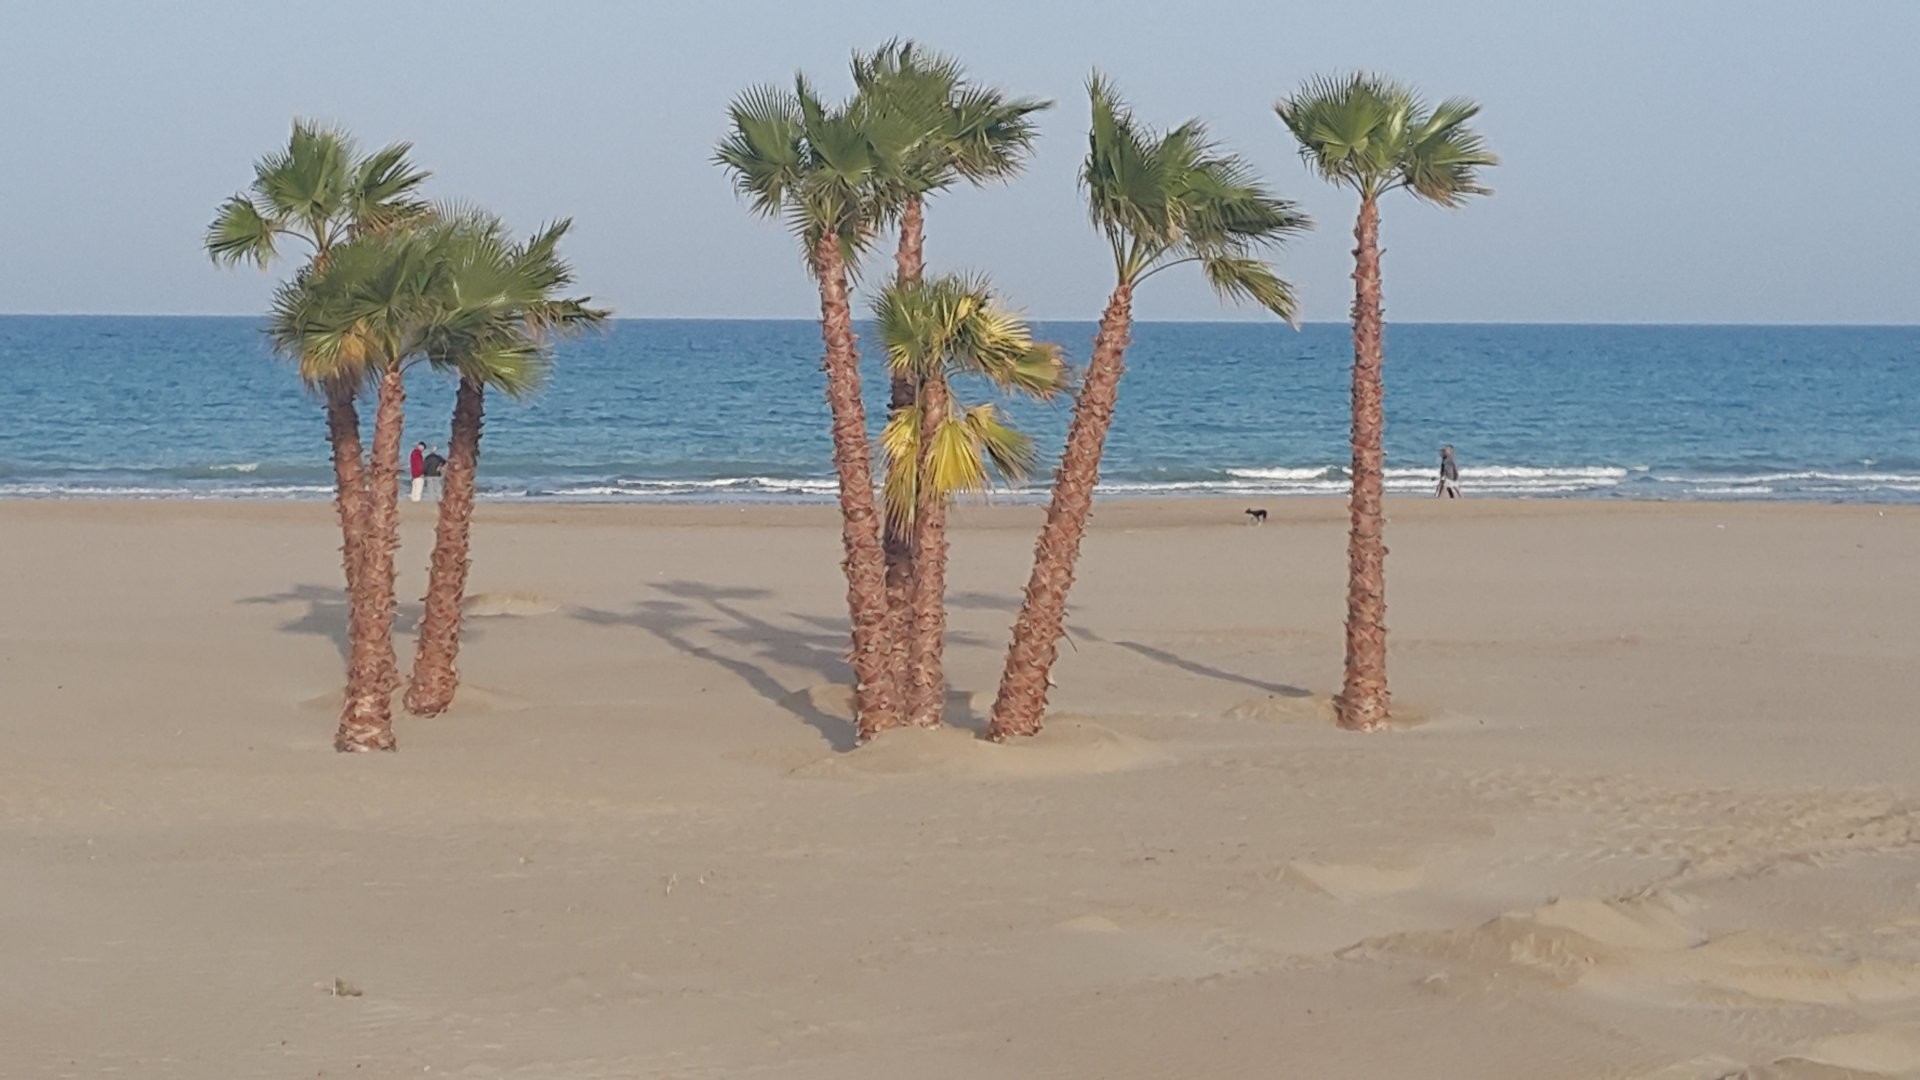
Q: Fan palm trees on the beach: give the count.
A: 8